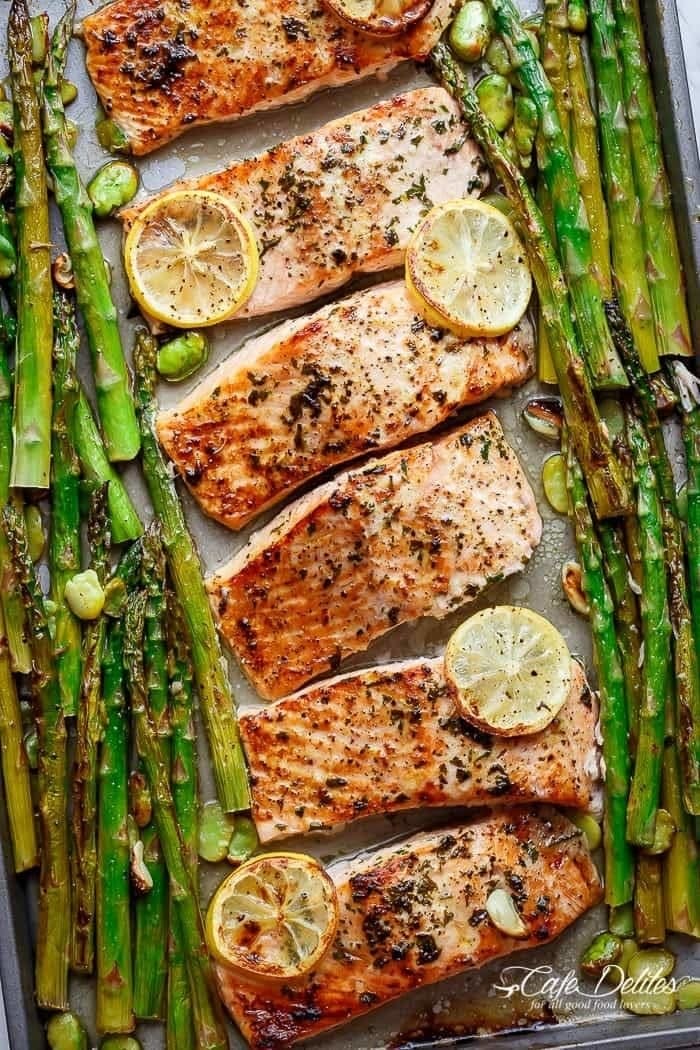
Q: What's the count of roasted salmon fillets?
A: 6